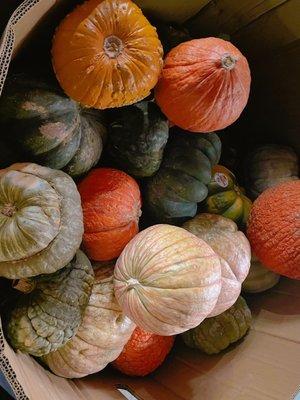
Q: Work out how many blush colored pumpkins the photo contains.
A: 3